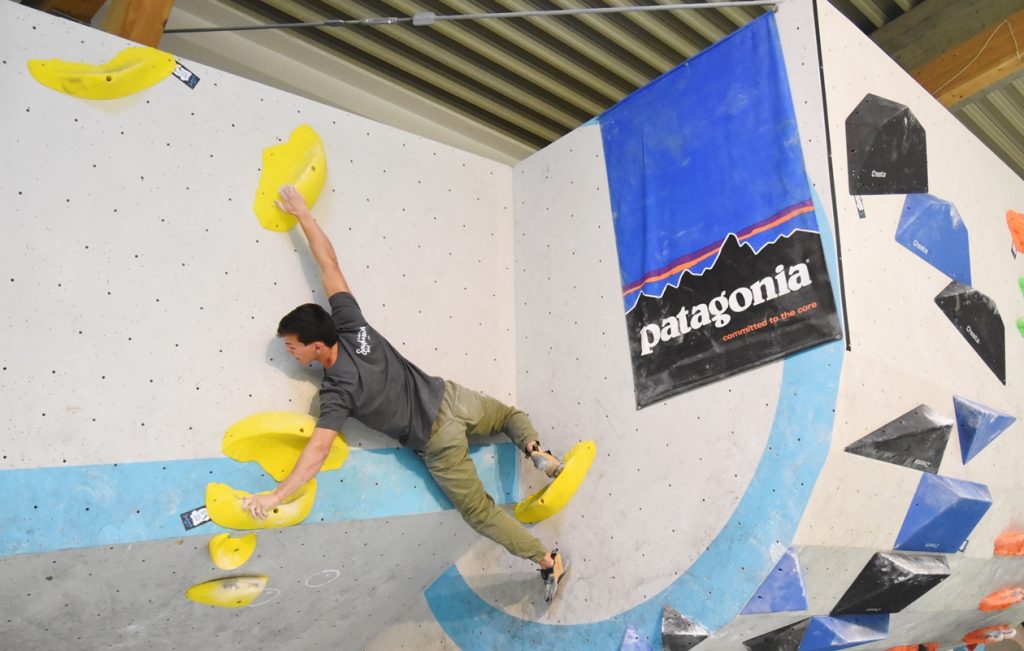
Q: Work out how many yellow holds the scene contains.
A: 7